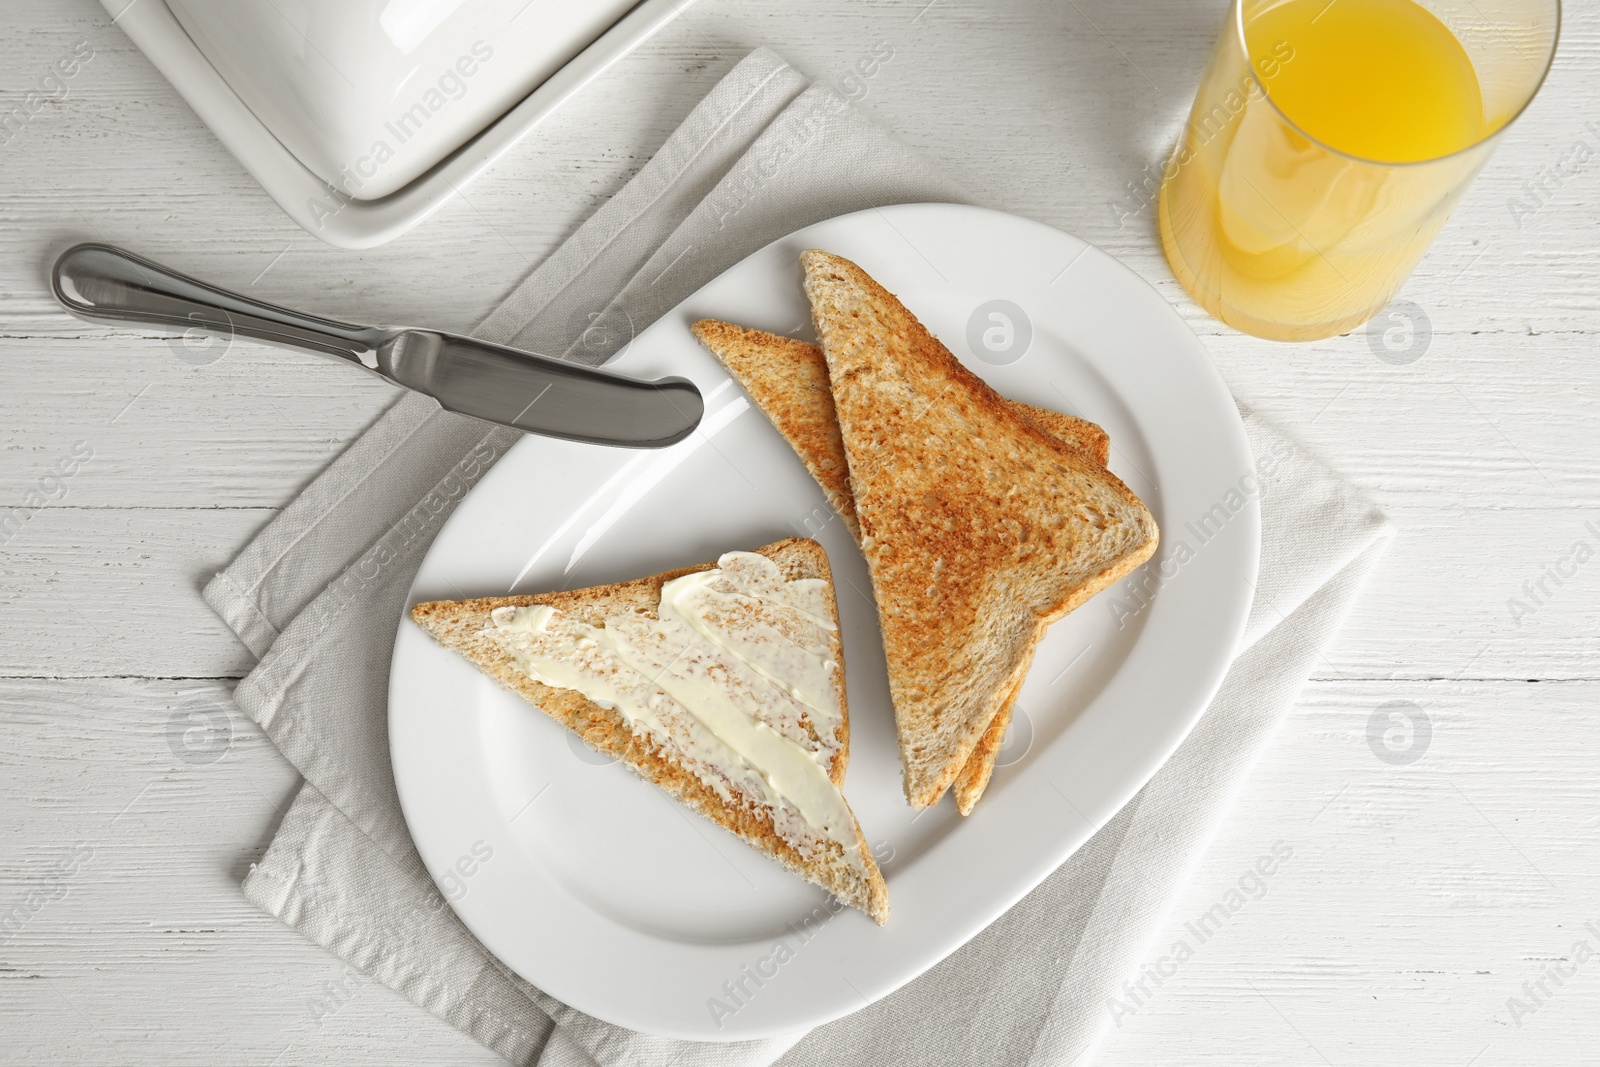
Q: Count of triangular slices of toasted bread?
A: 3